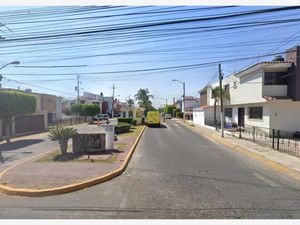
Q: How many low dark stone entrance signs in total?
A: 1